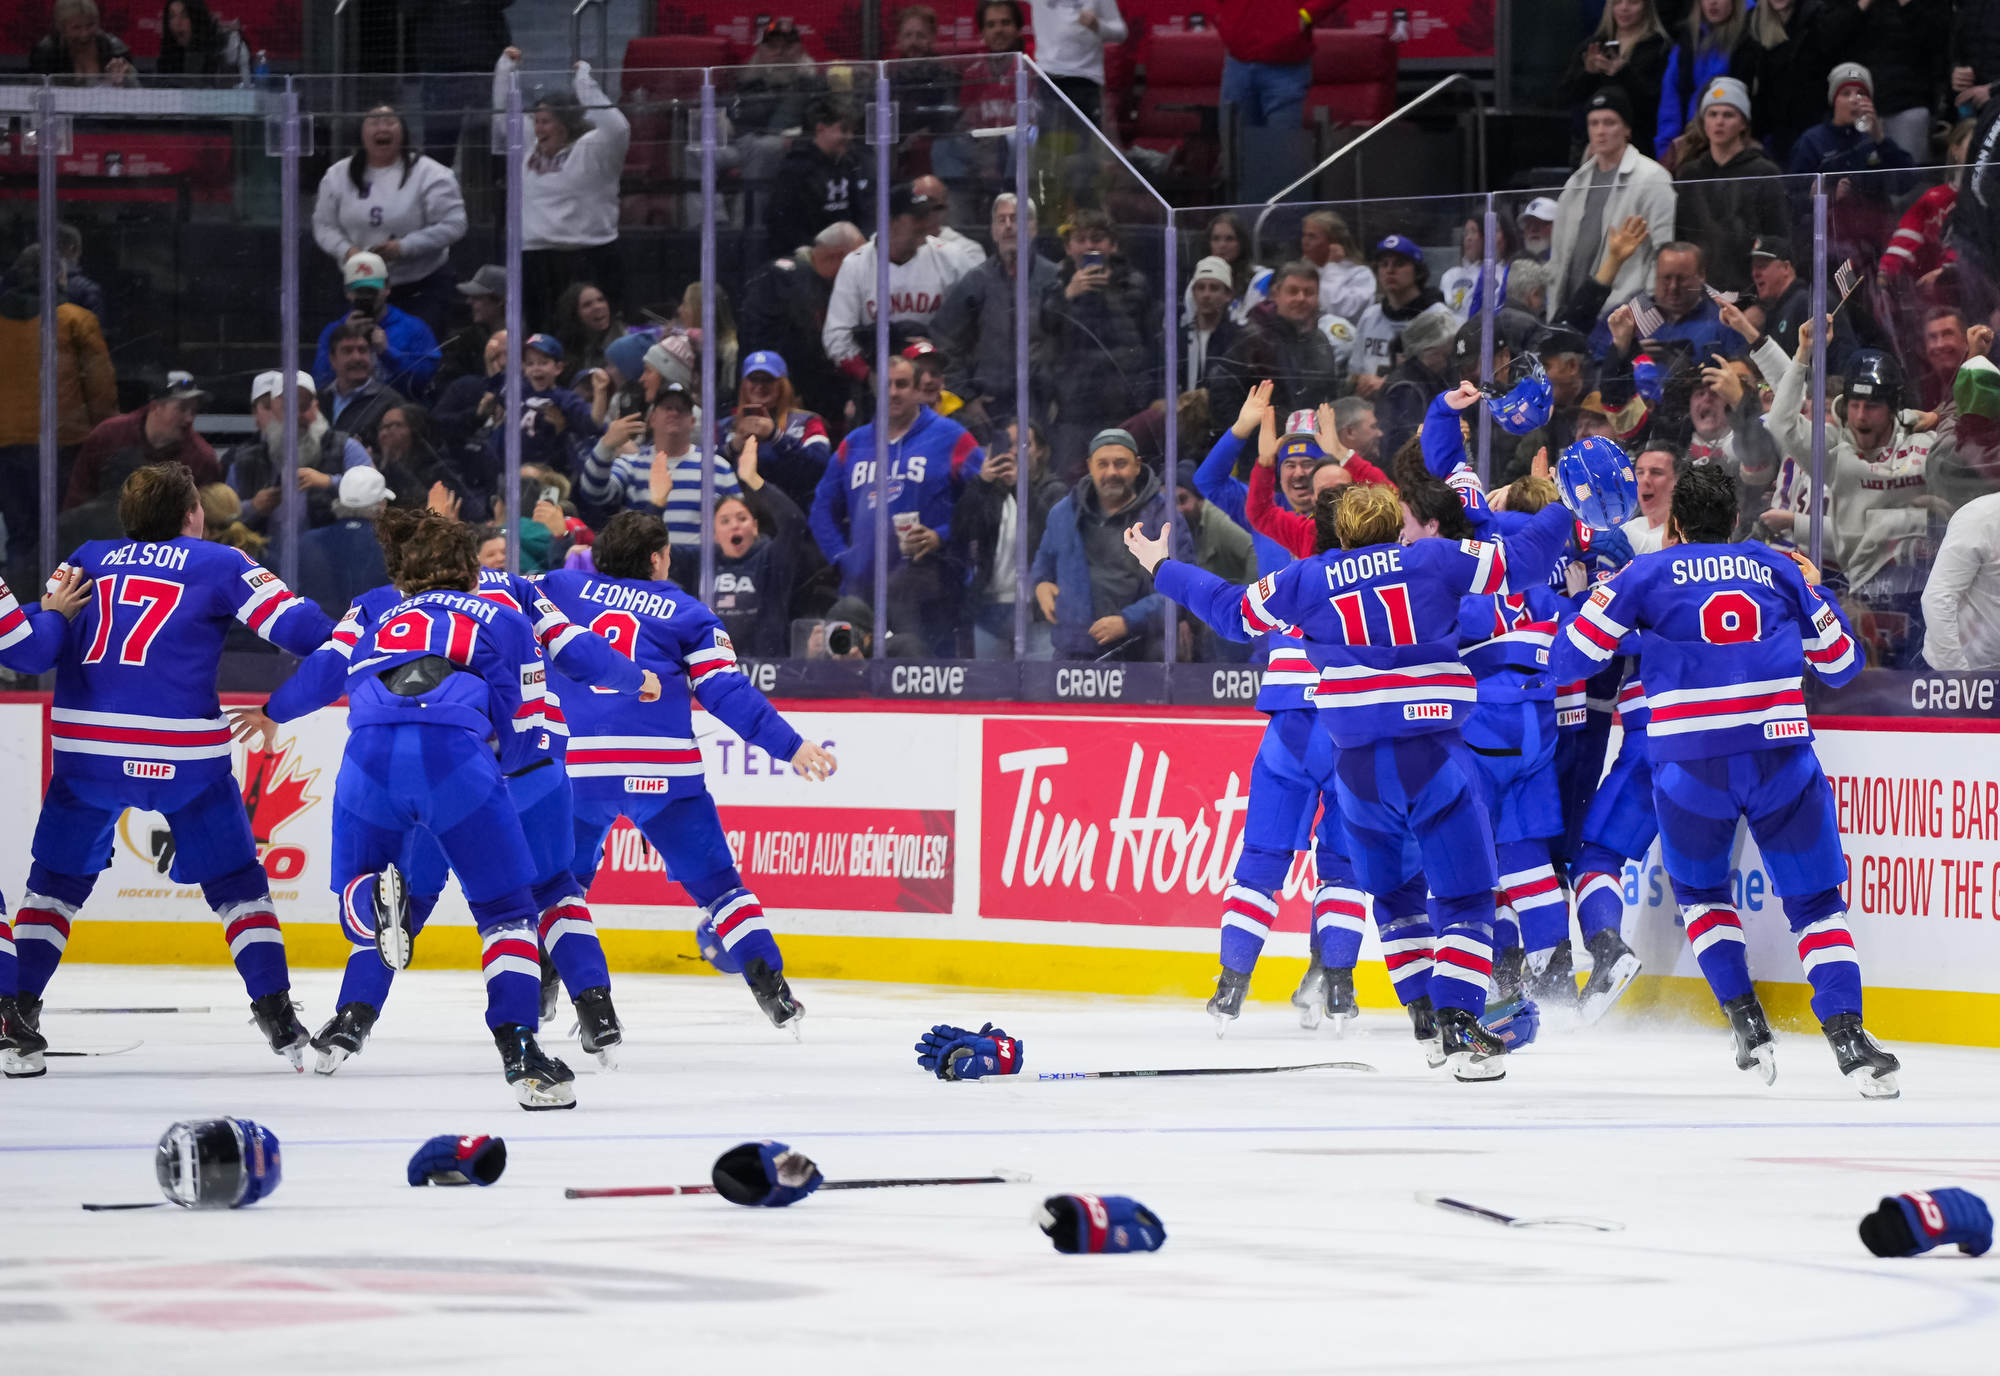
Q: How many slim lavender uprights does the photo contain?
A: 9